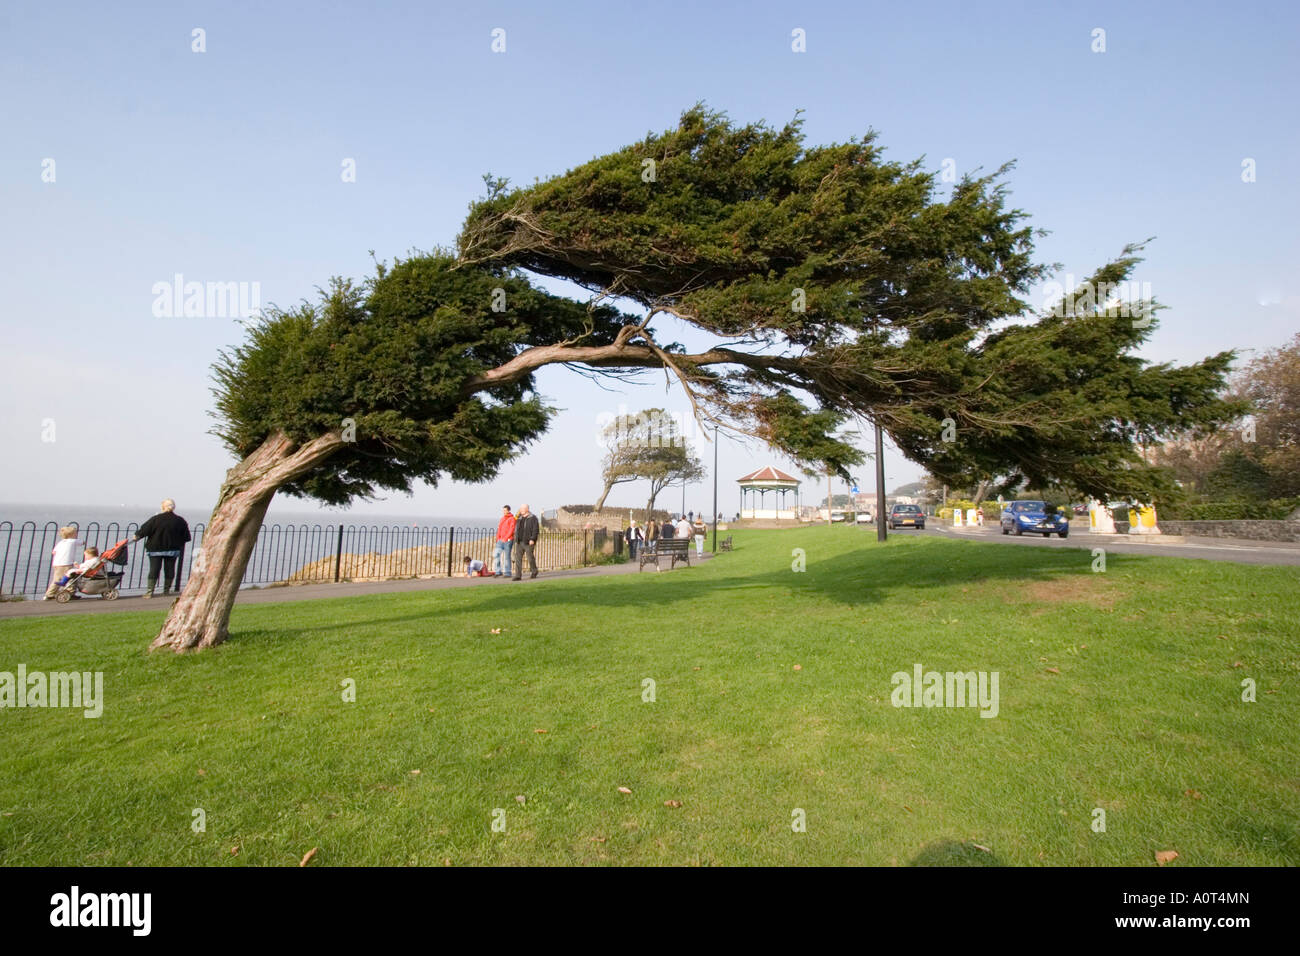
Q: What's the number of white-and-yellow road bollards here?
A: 4